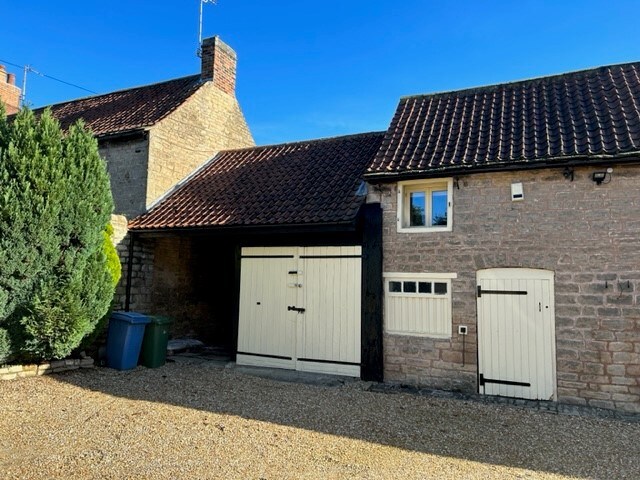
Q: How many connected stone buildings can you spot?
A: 3